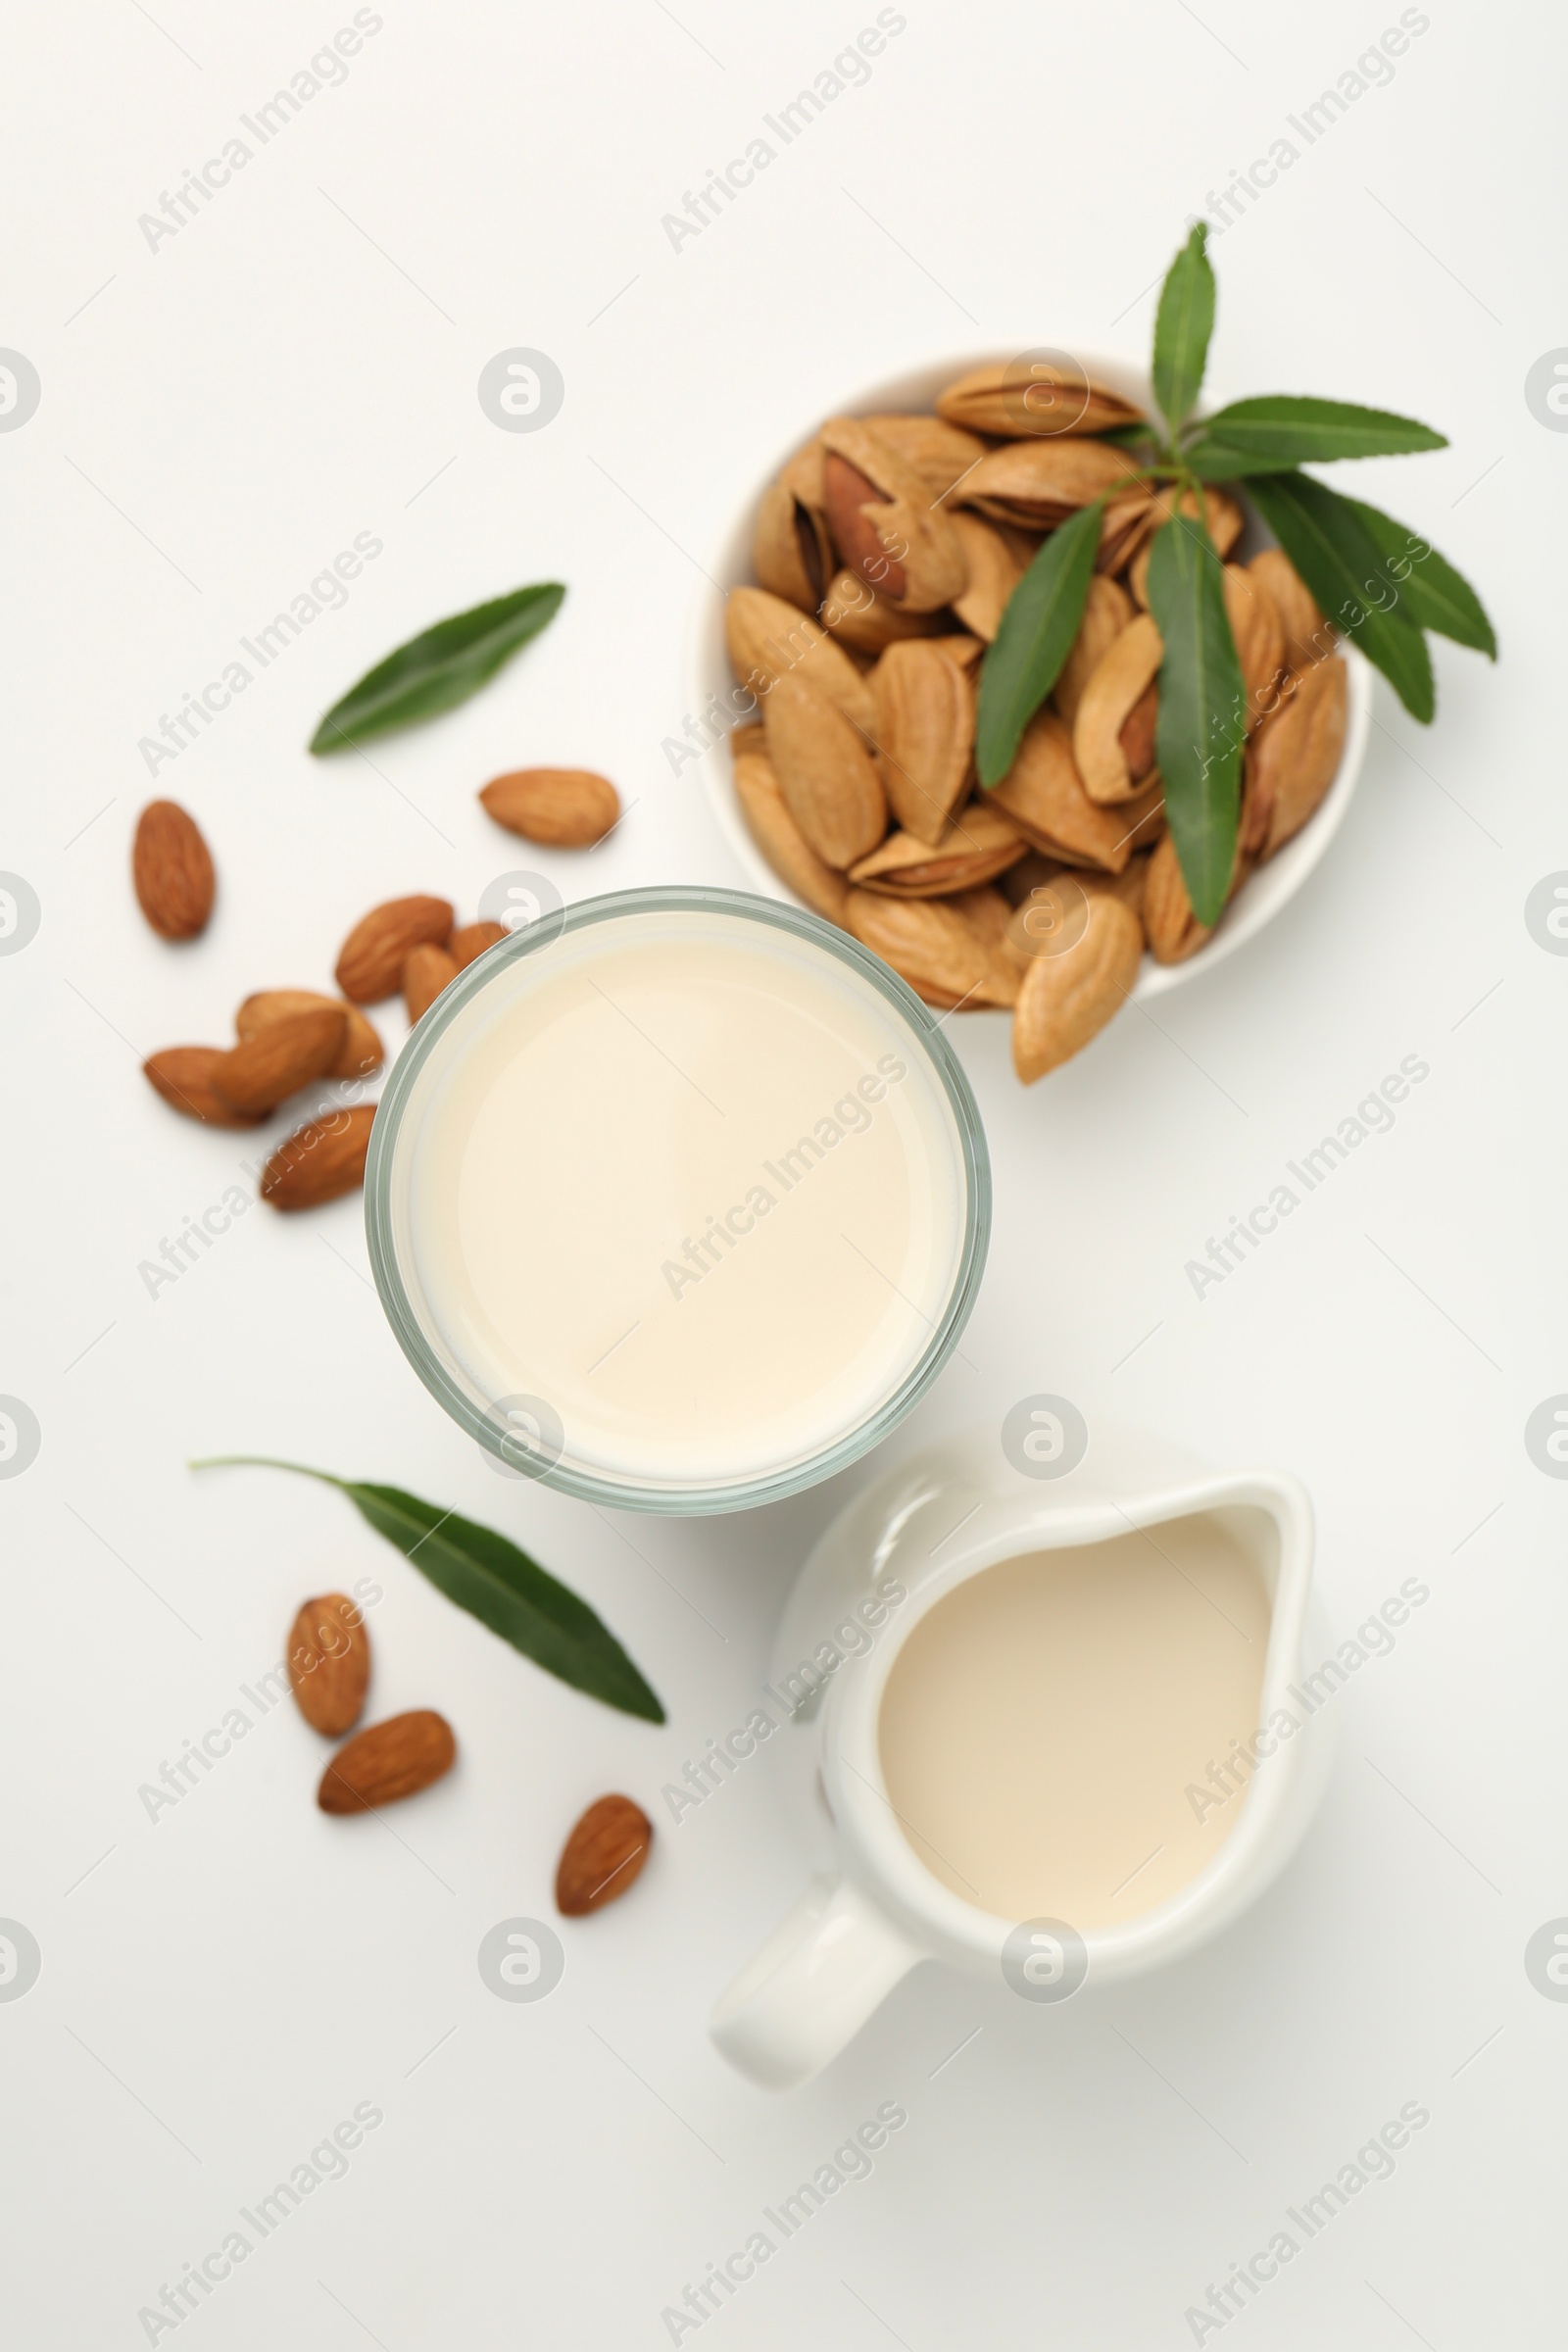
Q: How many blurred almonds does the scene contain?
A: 12